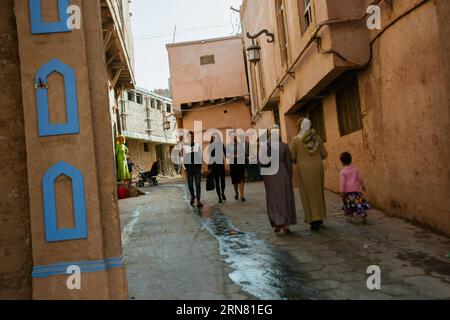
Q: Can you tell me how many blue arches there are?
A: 3